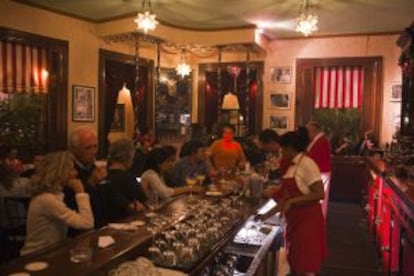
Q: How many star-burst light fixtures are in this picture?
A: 3